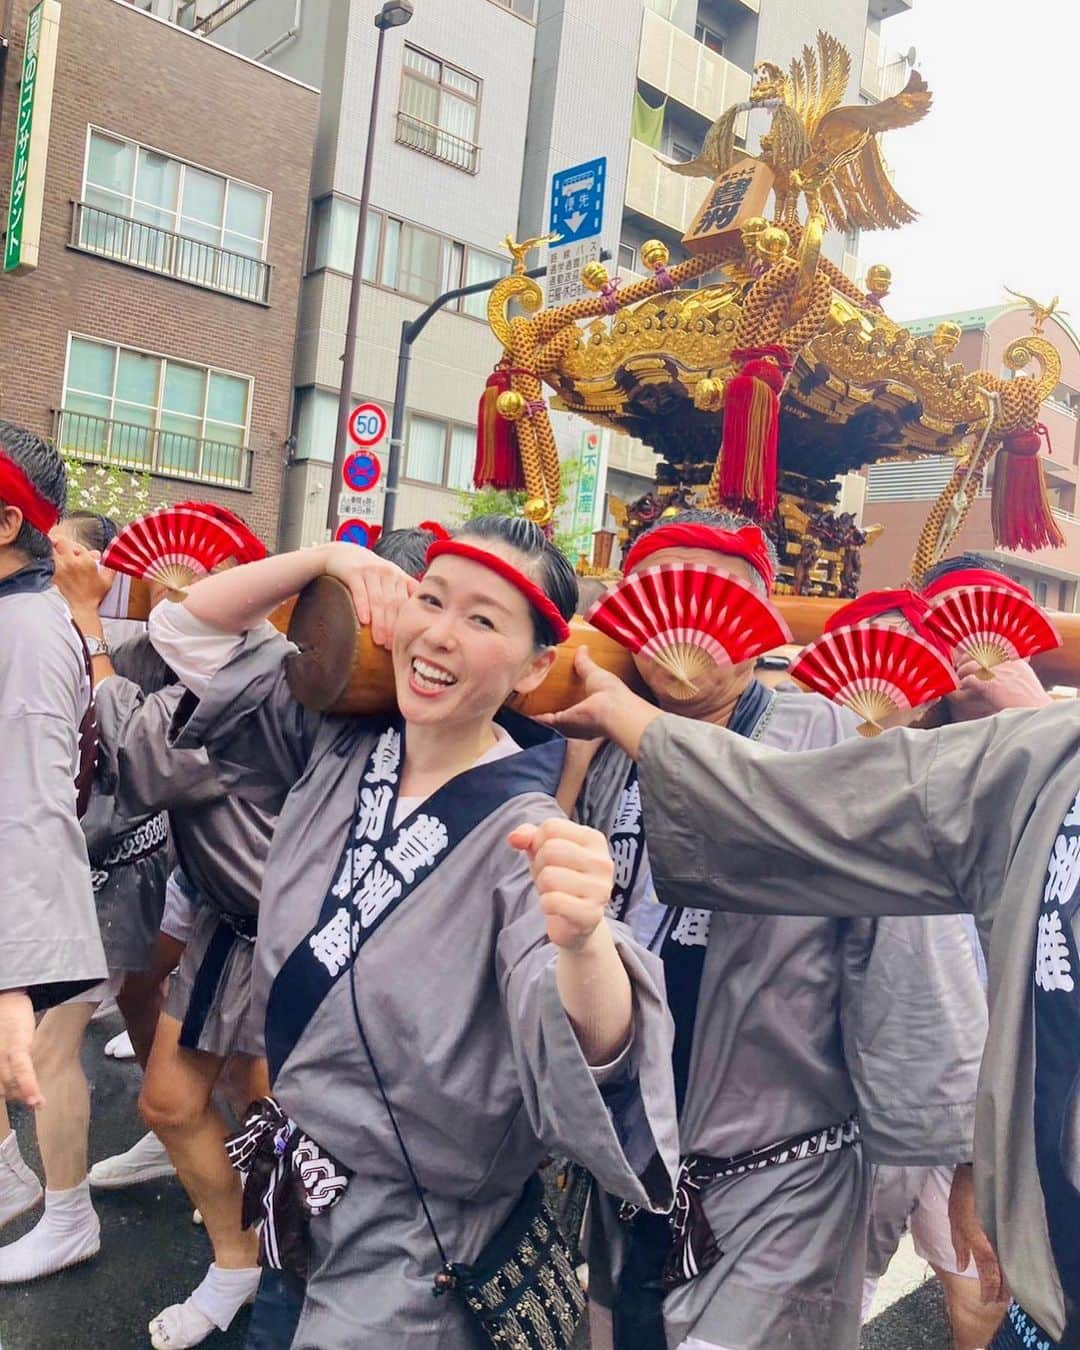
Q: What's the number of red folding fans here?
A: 4